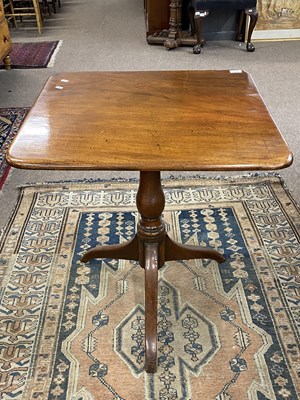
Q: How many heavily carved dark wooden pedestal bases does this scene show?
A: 1